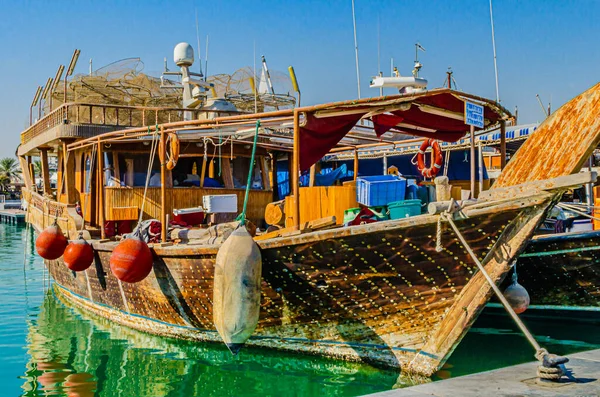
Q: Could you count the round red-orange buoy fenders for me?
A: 3